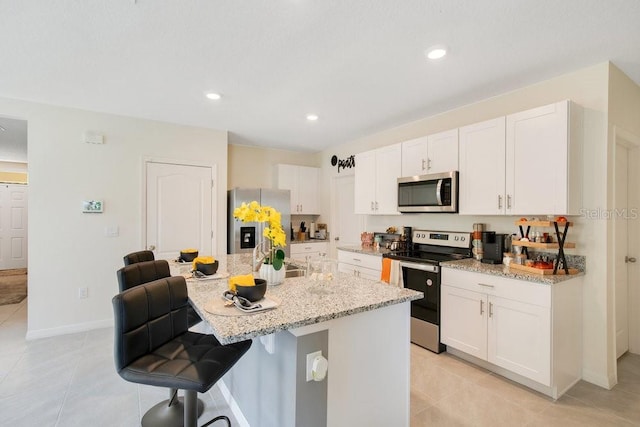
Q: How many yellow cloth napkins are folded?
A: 3